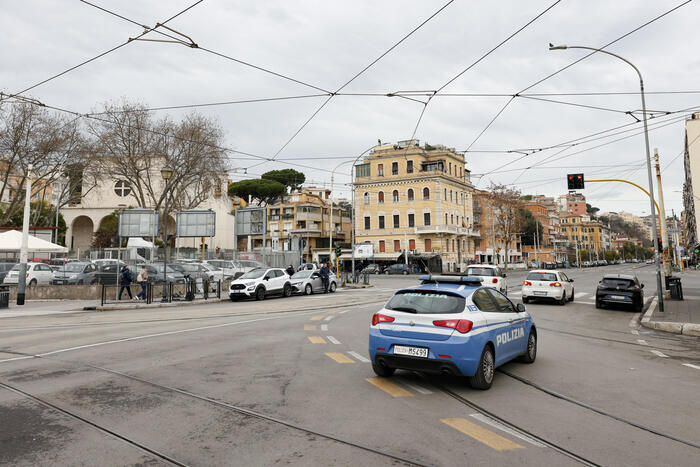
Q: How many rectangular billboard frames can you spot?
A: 3